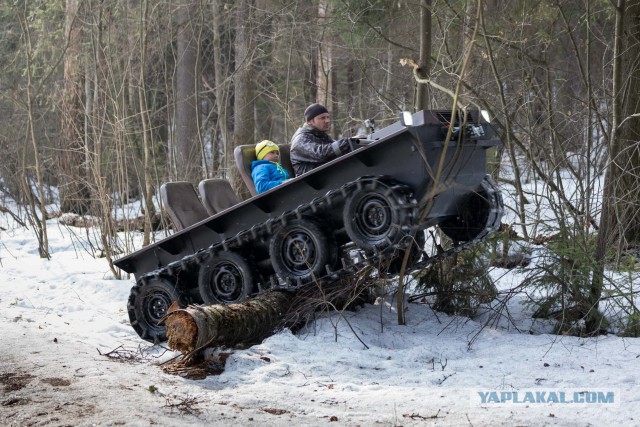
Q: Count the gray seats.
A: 4